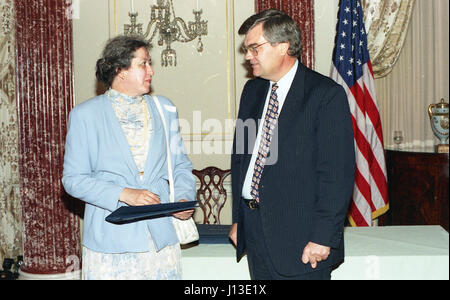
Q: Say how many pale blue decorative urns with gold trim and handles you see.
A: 1